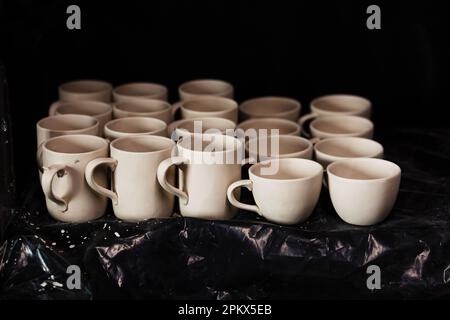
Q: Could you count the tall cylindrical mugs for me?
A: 12